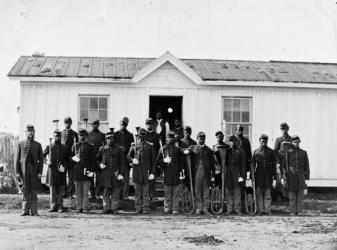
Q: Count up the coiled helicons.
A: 3